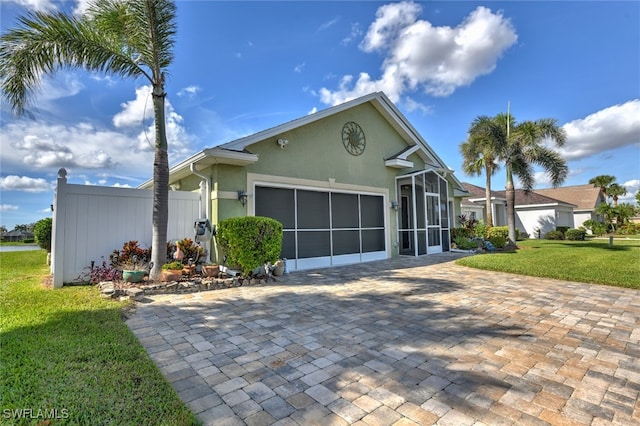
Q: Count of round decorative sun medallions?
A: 1